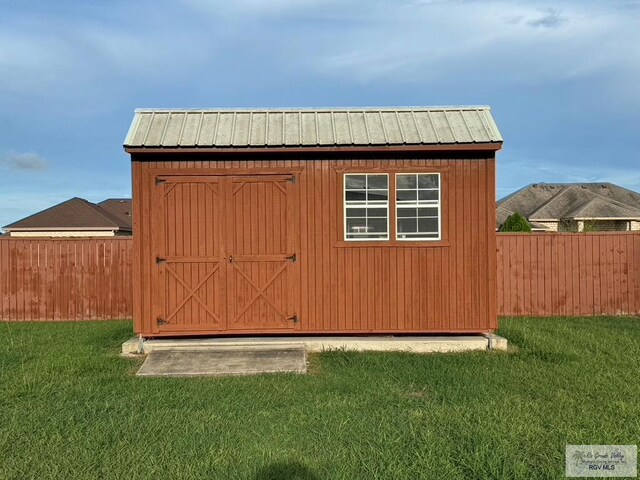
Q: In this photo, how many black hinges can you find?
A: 6